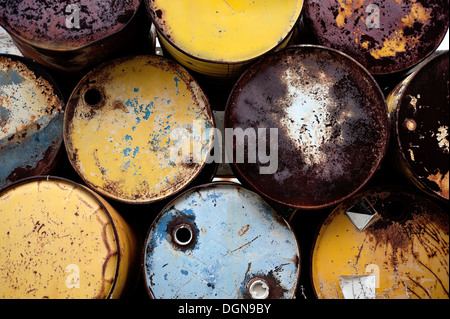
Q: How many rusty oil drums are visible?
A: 10